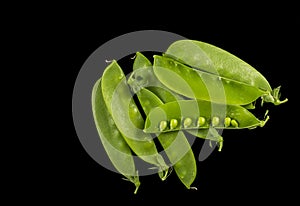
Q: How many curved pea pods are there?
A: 7